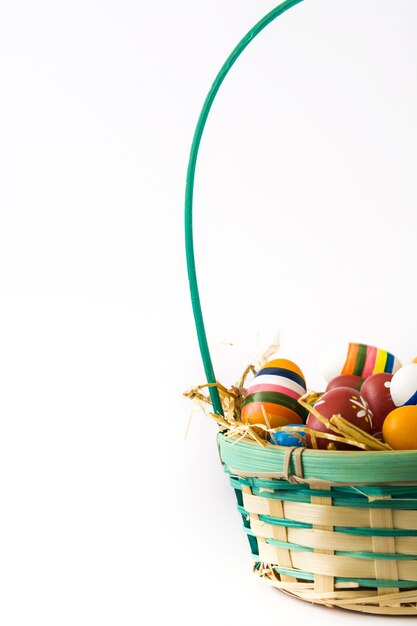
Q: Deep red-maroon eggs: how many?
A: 3